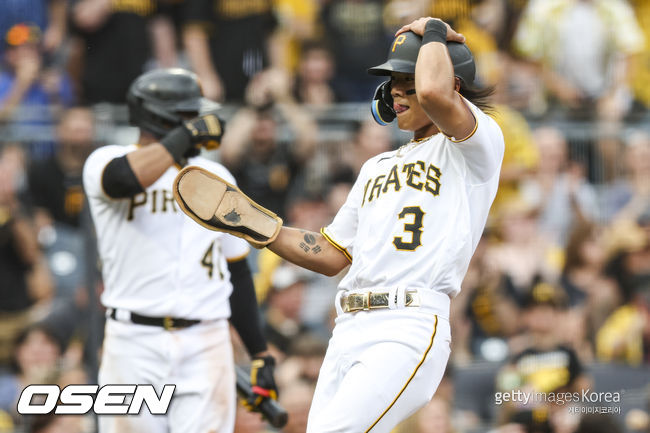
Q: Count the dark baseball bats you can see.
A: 1